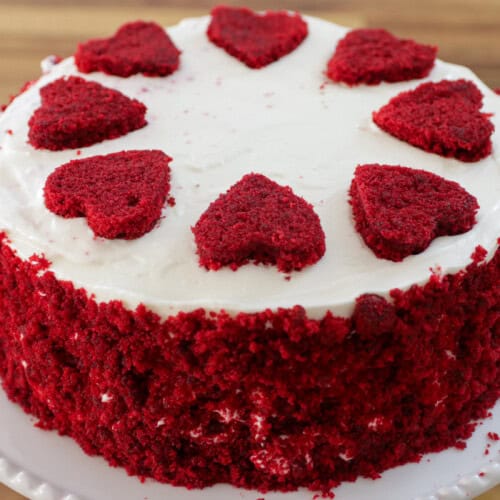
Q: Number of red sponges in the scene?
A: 8